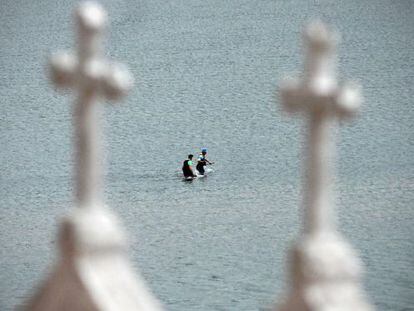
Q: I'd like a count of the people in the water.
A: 2